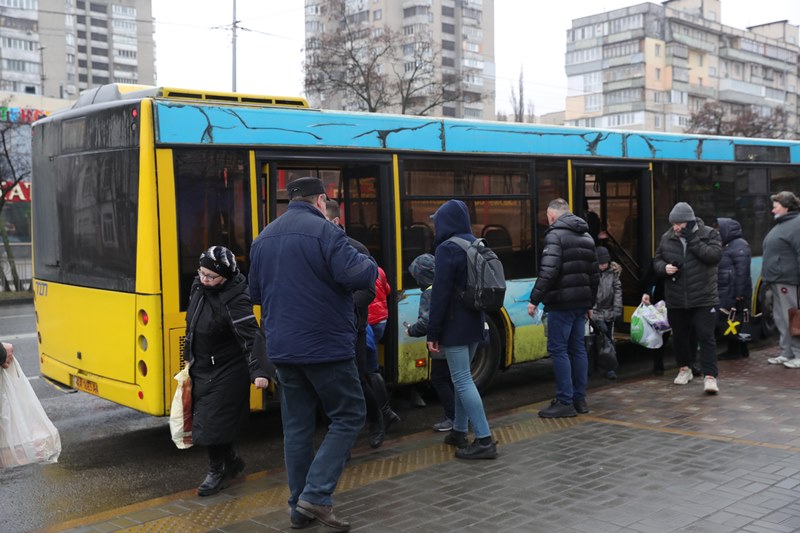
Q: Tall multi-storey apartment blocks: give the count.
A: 3